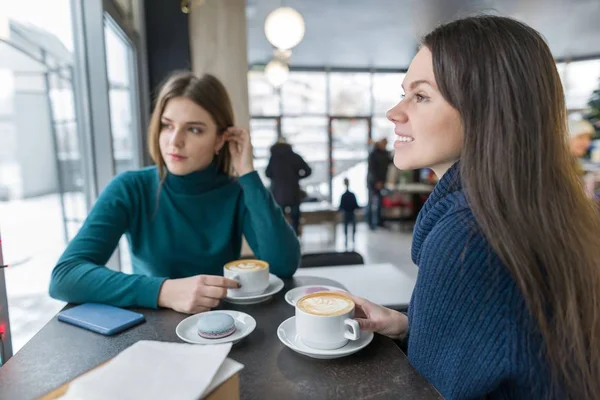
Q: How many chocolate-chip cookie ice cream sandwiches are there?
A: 0